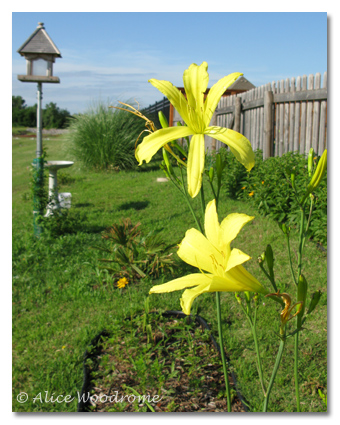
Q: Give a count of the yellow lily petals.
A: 12